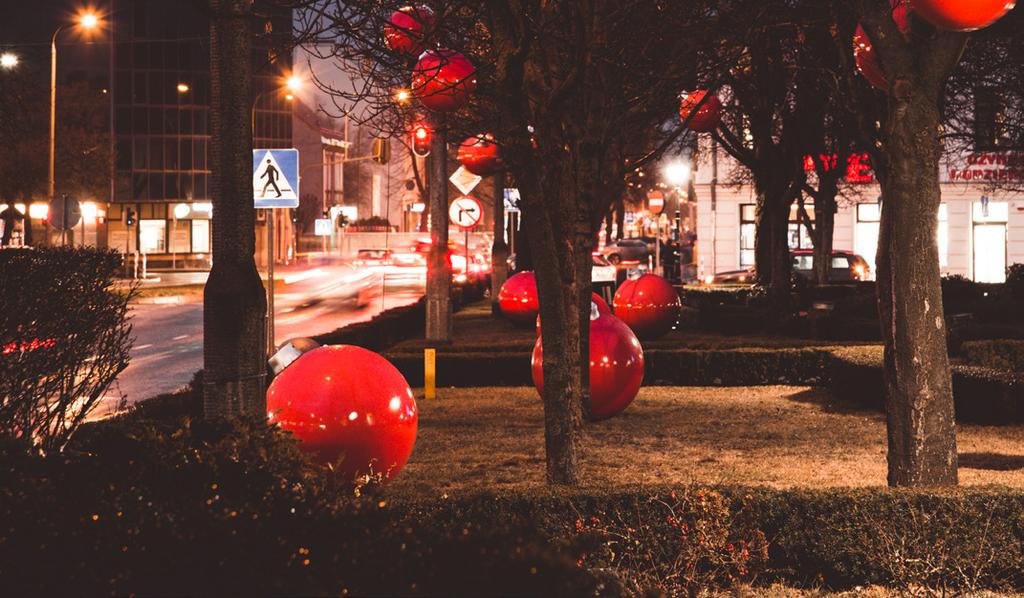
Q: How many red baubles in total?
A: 11